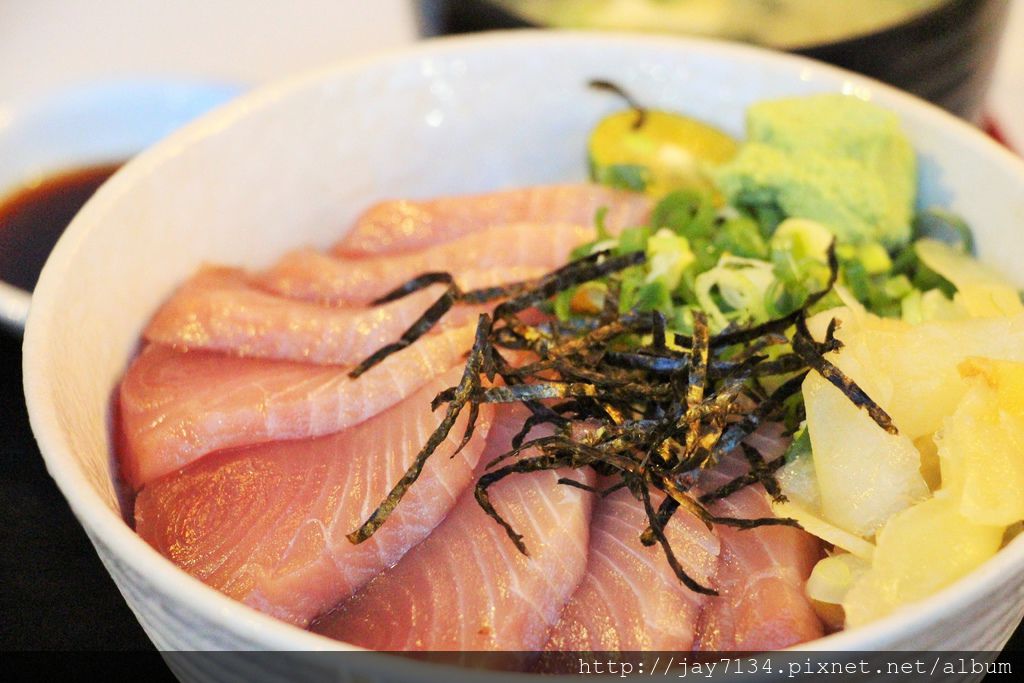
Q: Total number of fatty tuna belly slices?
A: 8